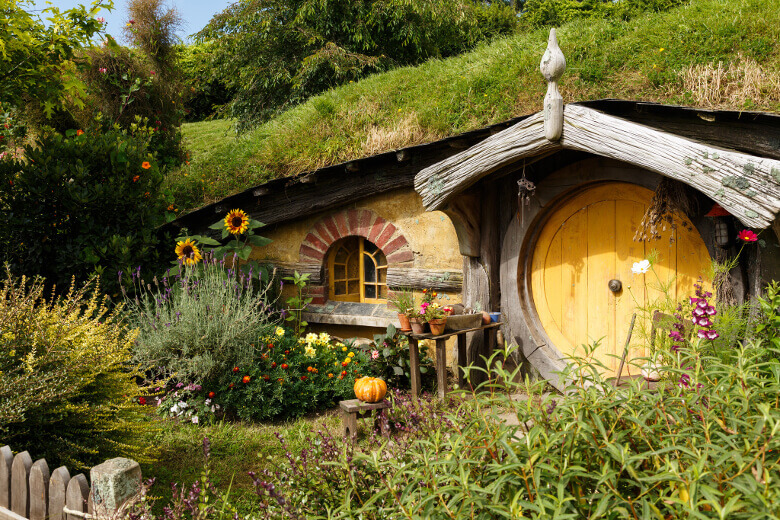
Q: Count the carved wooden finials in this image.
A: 1